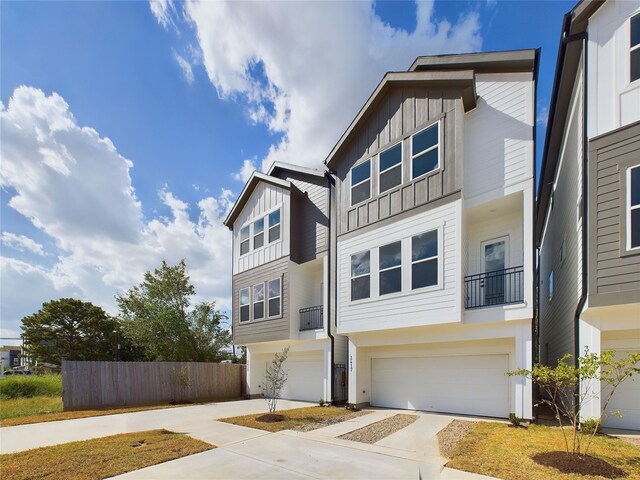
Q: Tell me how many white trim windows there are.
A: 14